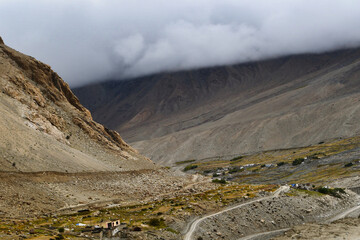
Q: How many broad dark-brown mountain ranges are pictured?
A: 1